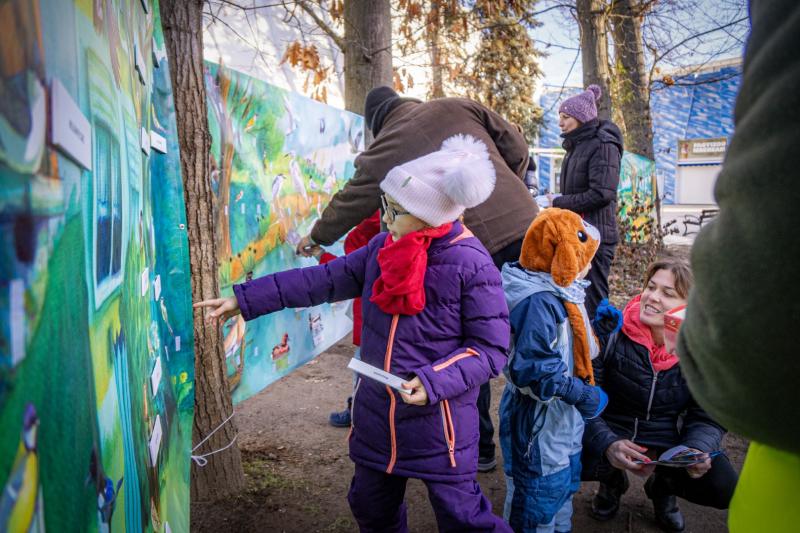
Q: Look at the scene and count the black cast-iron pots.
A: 0